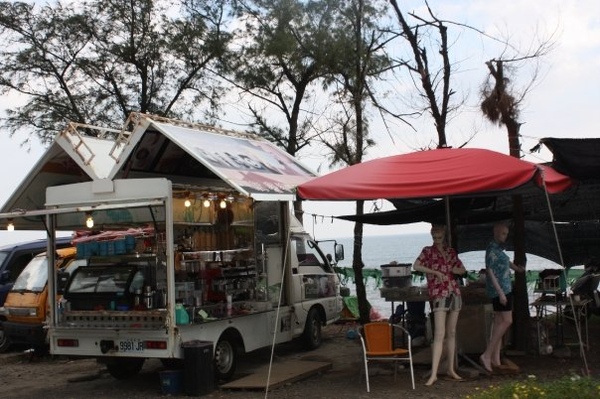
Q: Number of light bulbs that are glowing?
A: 5